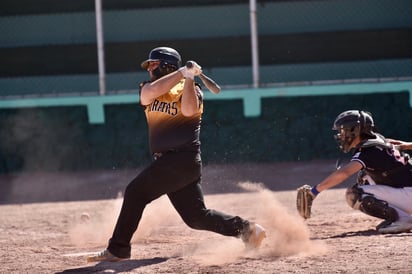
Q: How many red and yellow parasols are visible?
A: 0